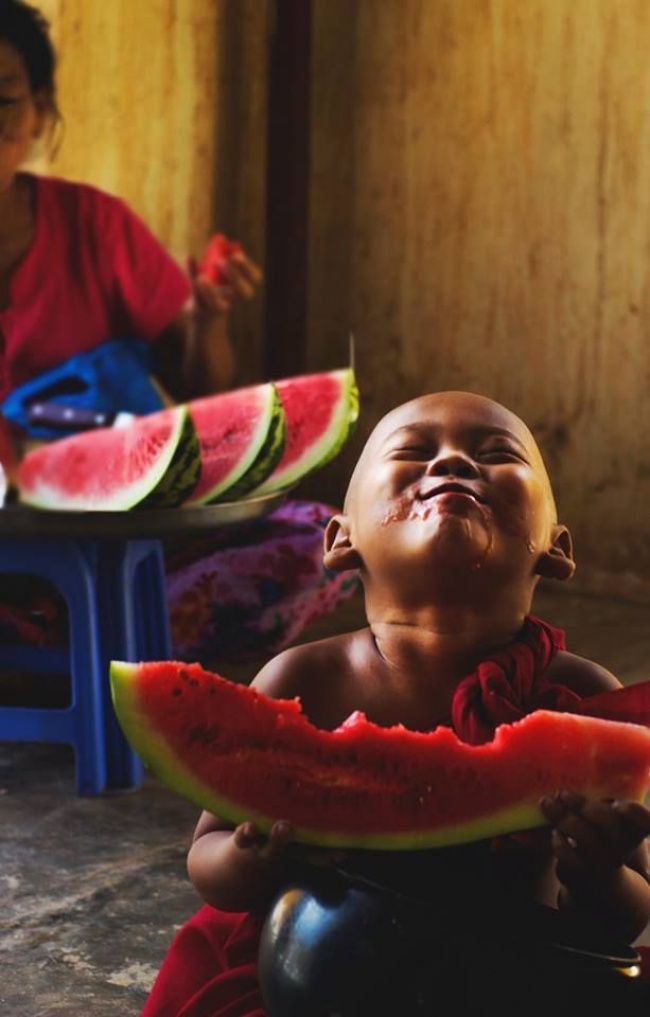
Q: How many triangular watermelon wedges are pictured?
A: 3